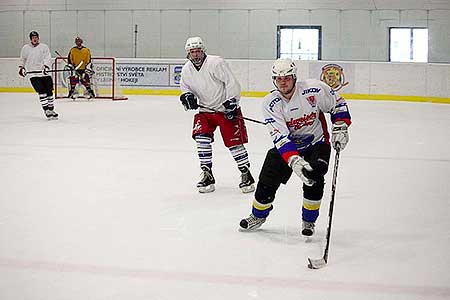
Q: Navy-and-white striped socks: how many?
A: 2